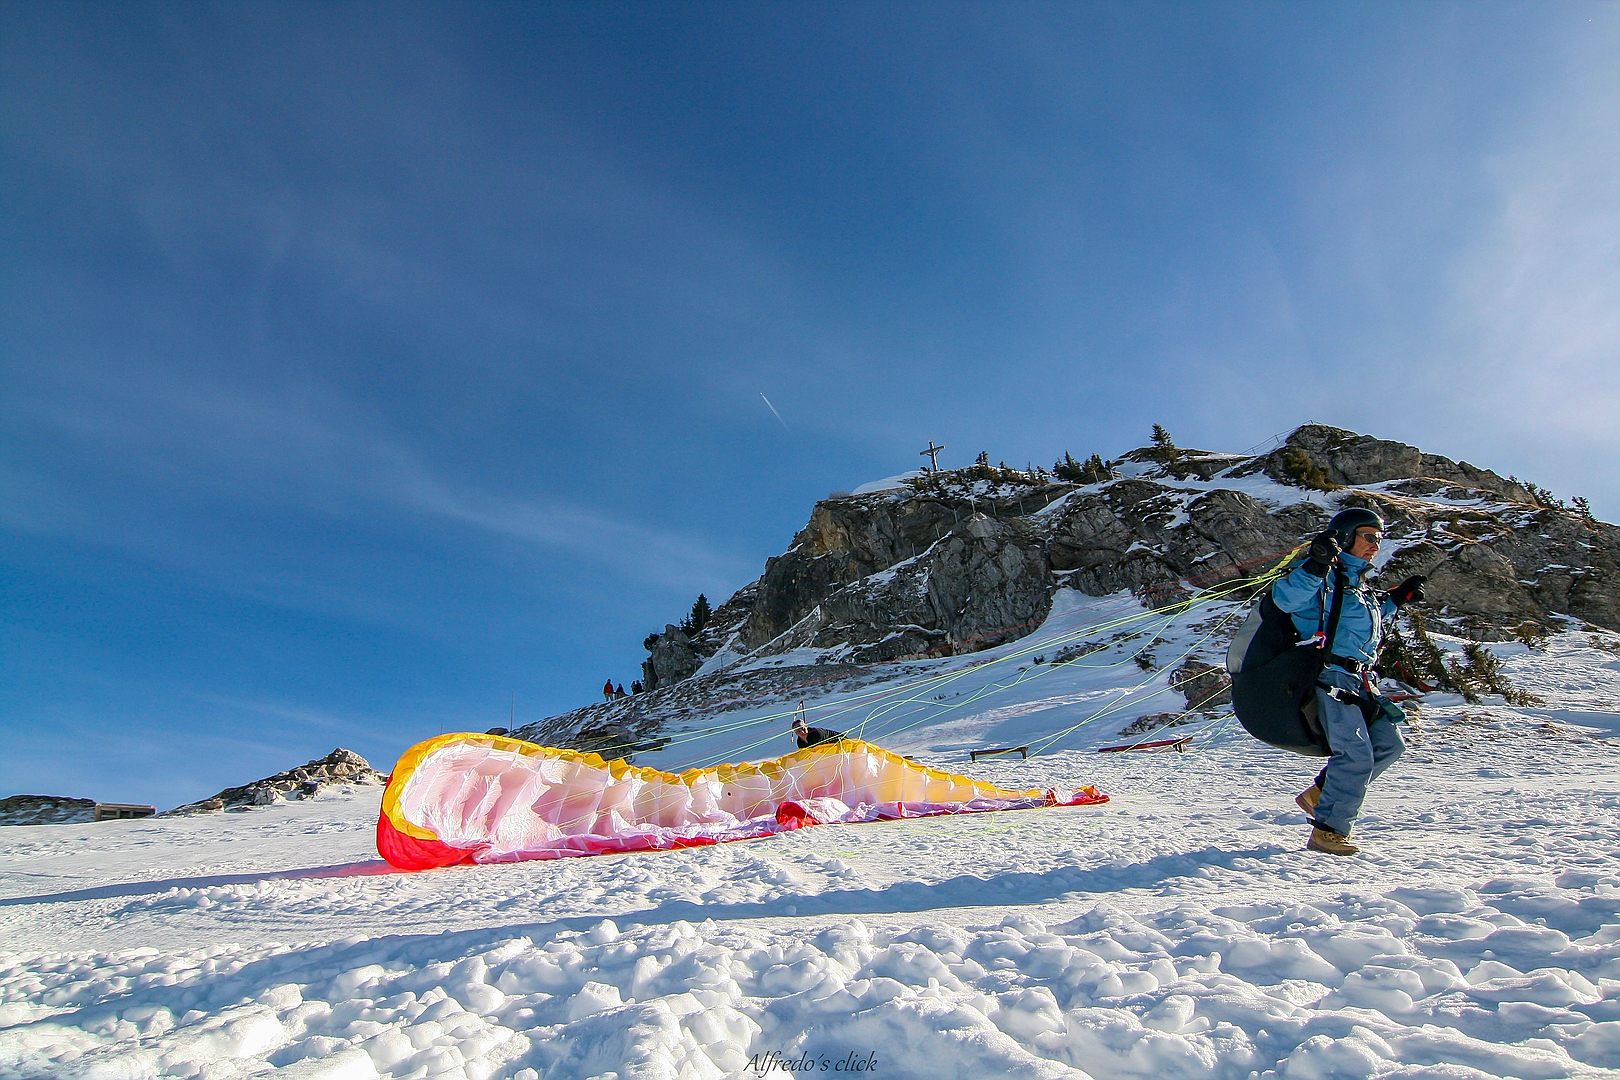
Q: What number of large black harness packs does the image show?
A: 1